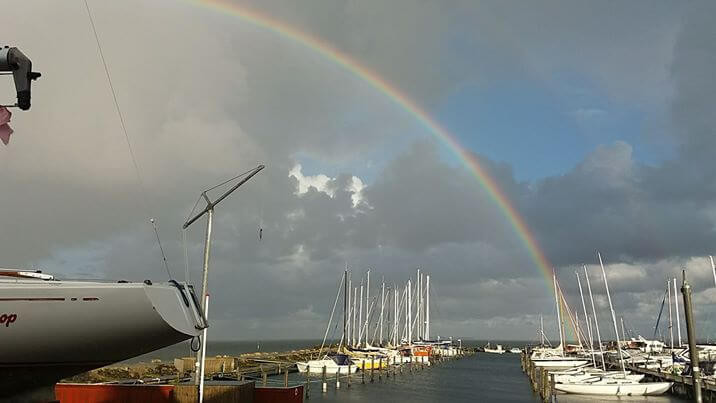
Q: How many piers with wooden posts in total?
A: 2